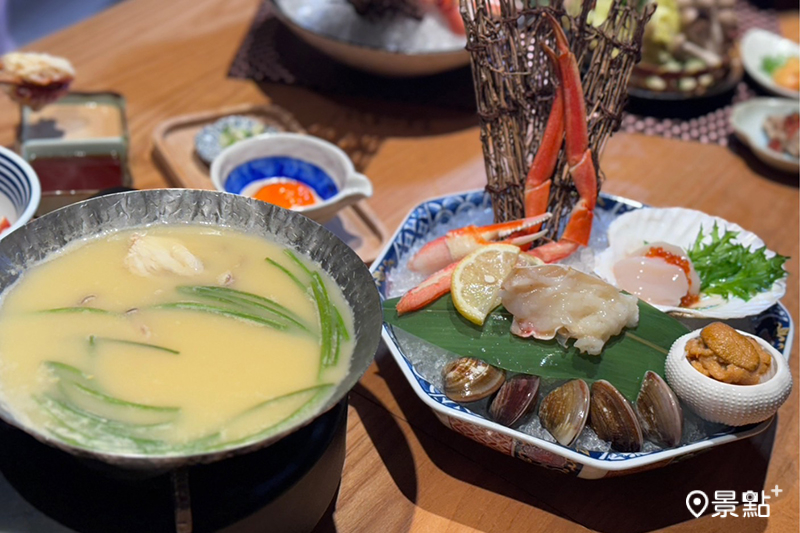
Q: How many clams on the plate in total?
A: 5